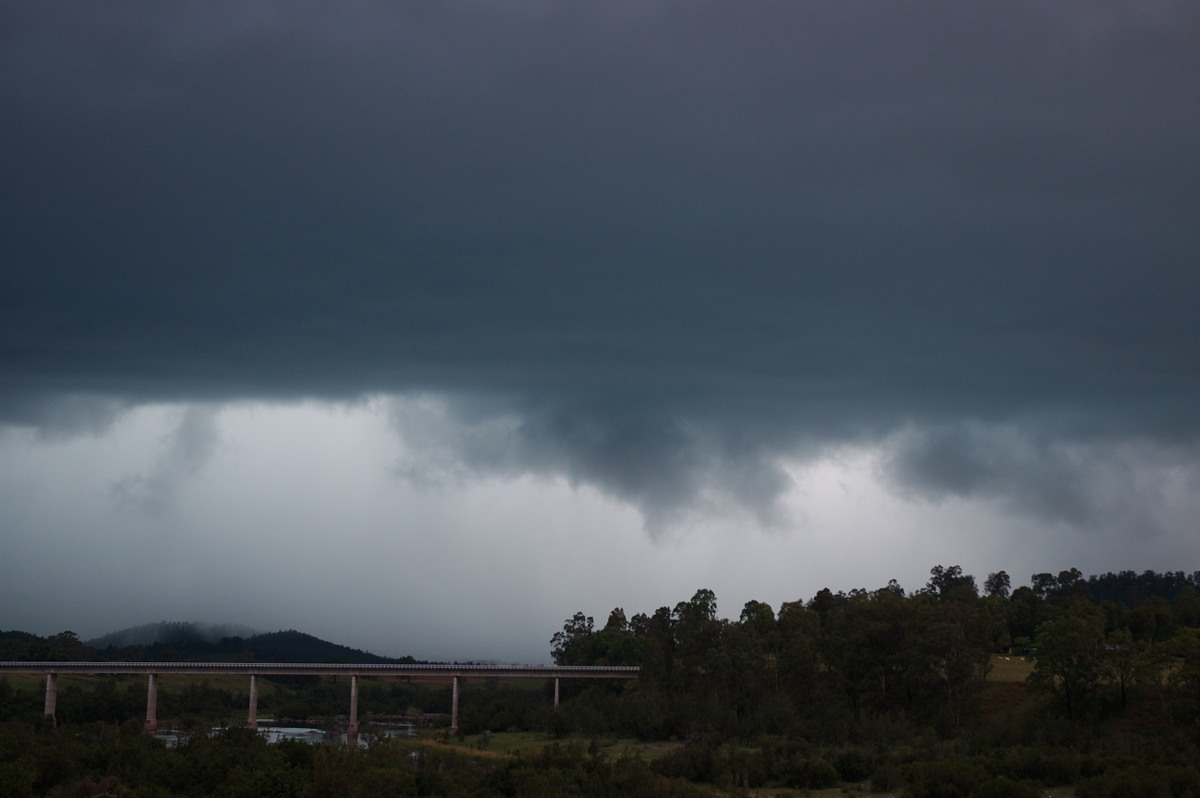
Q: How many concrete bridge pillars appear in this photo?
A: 6